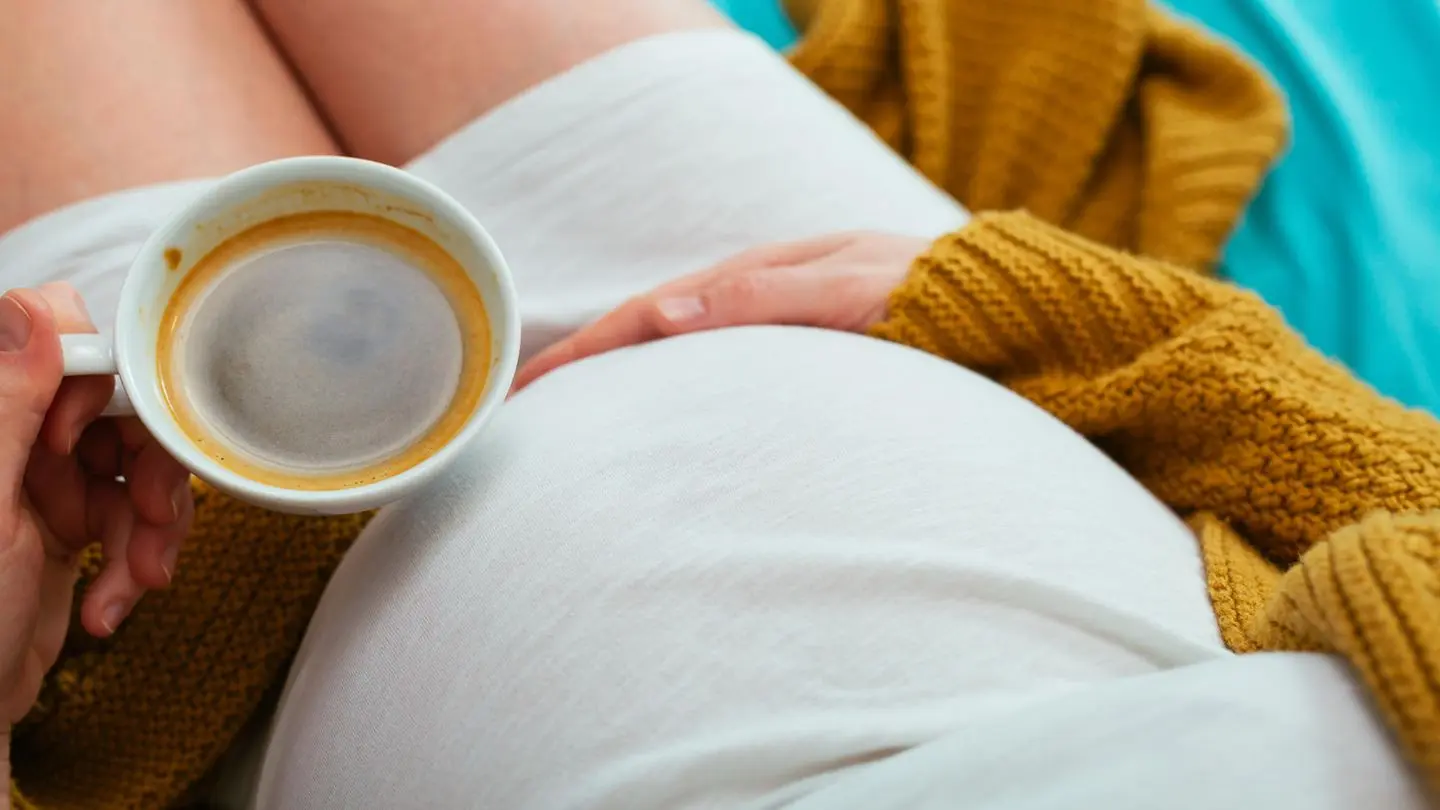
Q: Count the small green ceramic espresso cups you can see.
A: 0